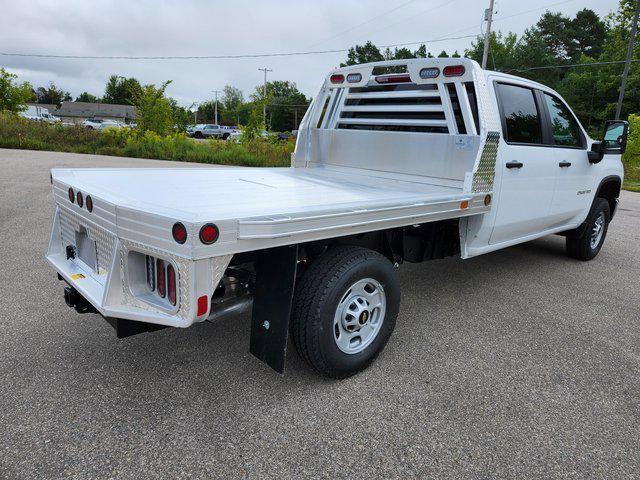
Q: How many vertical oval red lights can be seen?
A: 2